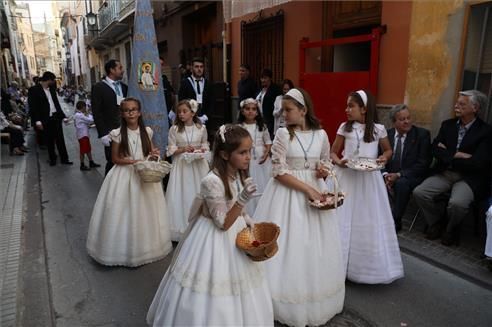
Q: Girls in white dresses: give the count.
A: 6